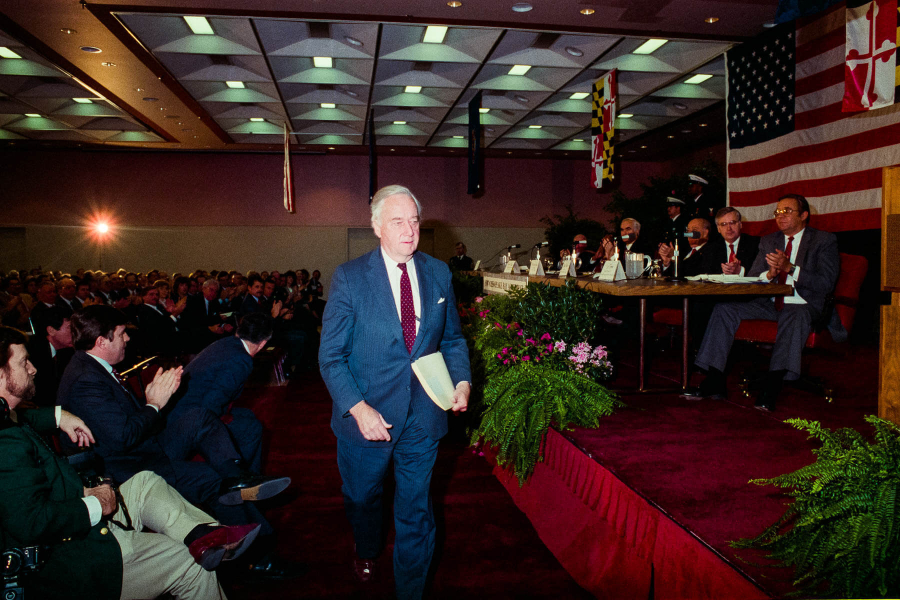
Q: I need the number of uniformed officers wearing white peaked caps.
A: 2